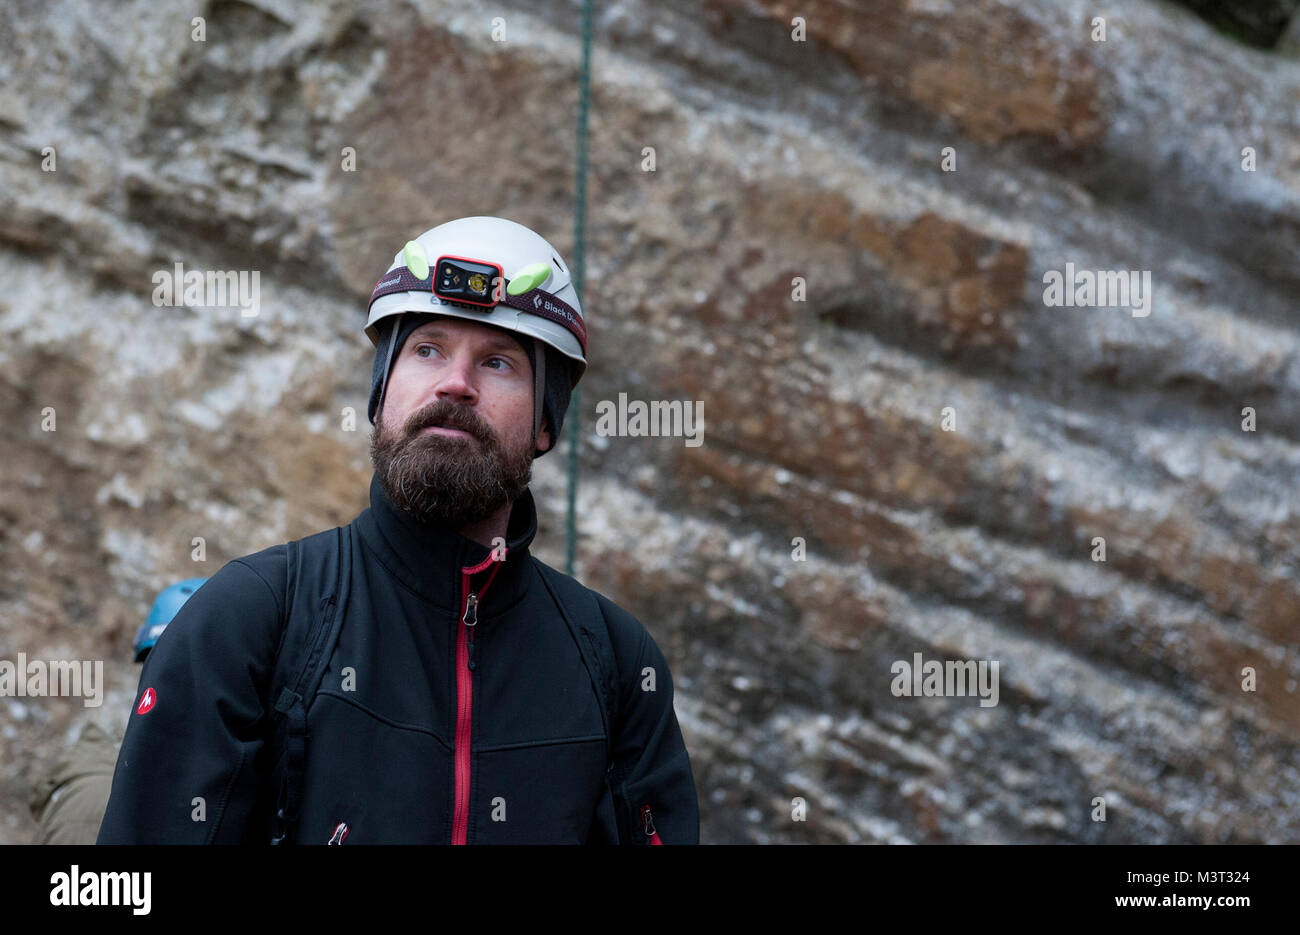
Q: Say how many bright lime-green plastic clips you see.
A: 2